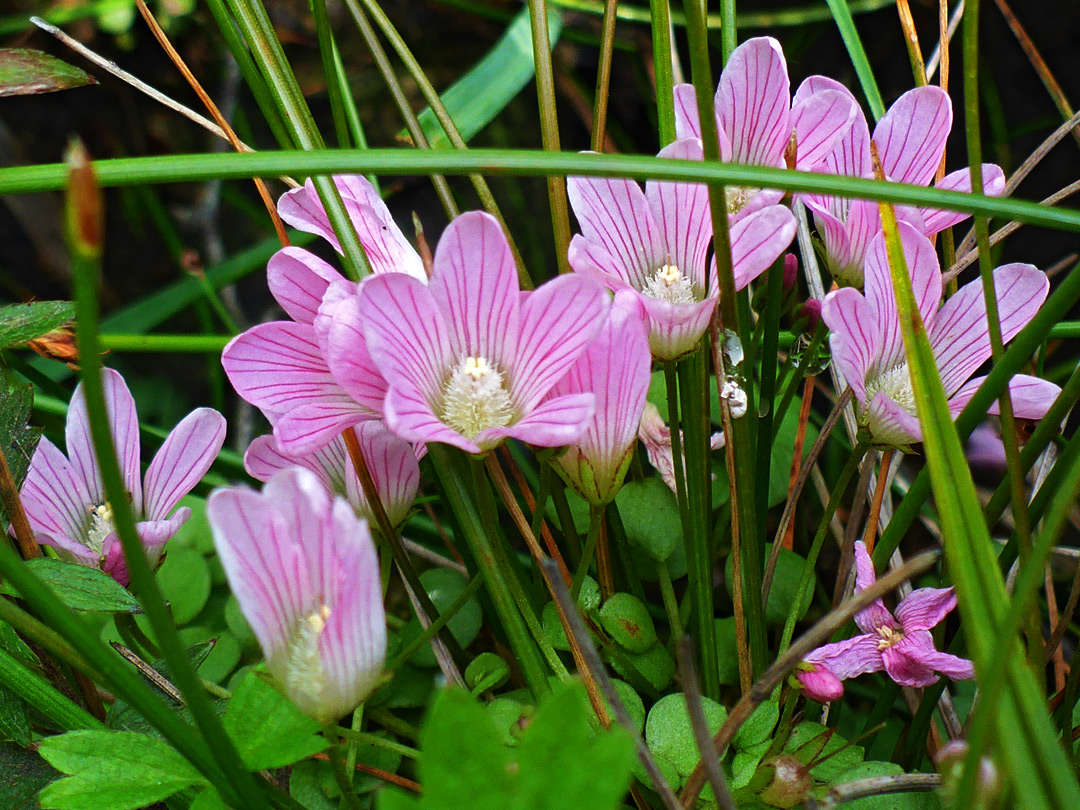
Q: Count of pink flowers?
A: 12